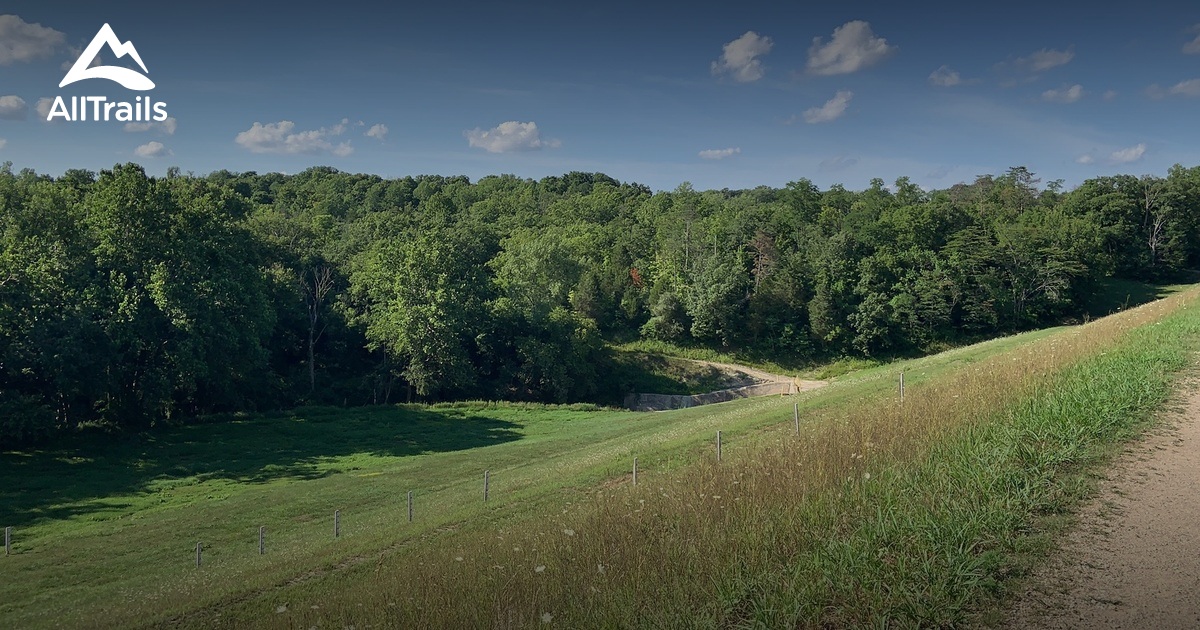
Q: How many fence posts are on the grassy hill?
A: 10